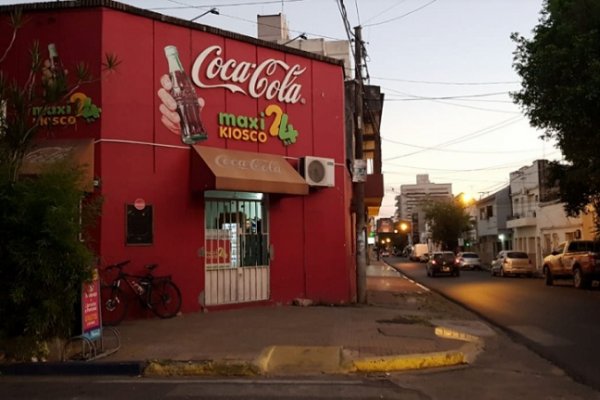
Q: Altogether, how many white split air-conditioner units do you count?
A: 1